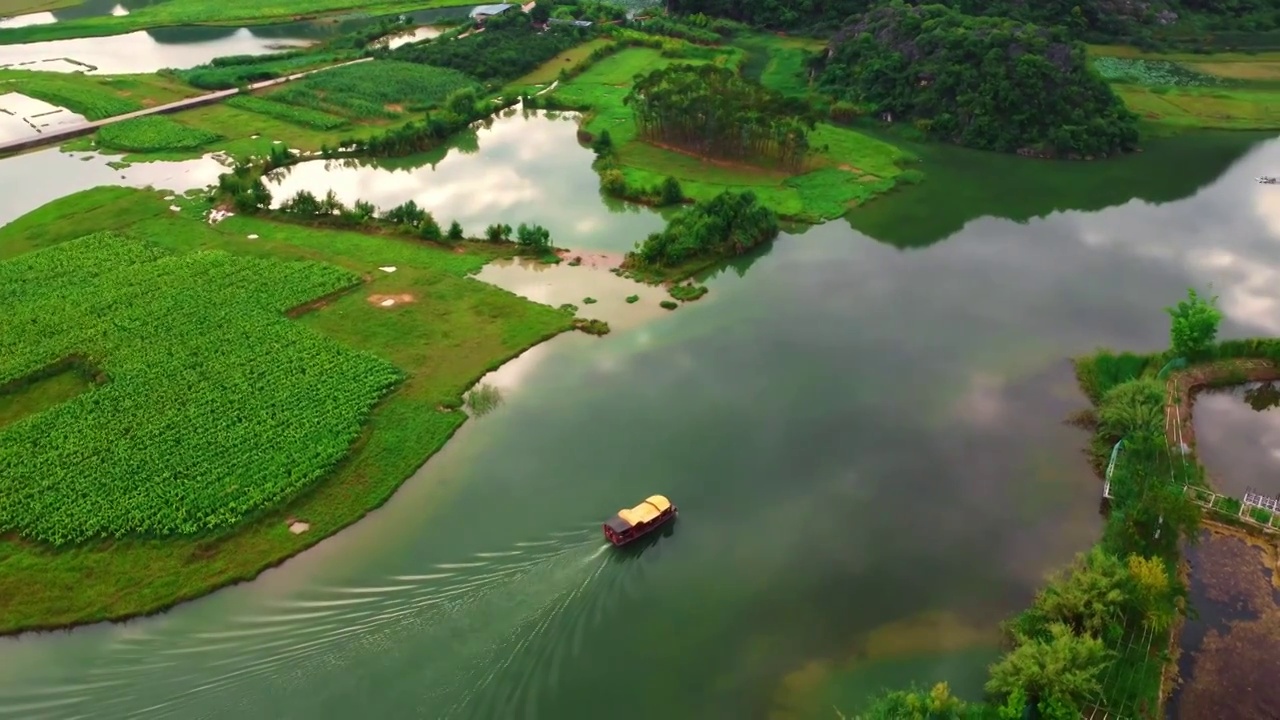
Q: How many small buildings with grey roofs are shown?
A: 2